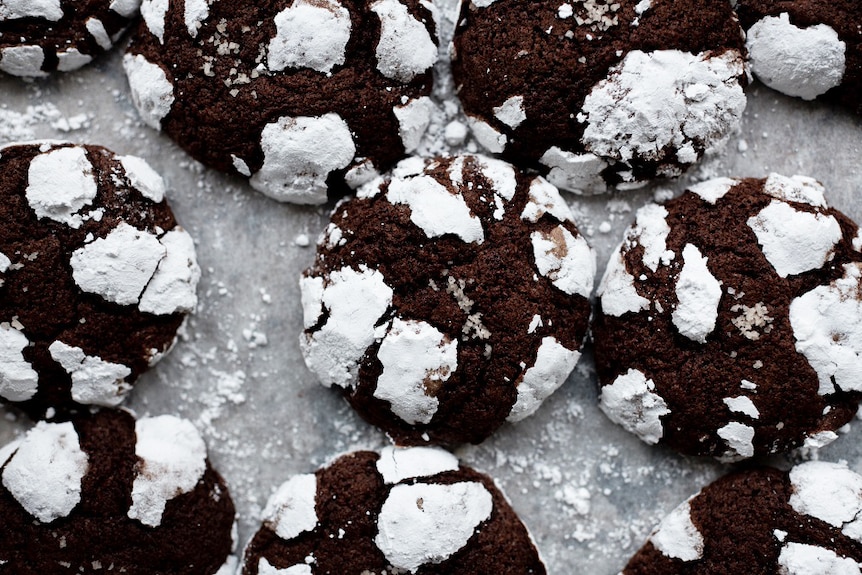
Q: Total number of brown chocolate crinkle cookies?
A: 10